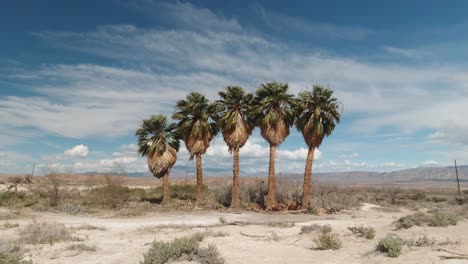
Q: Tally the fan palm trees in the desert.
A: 5